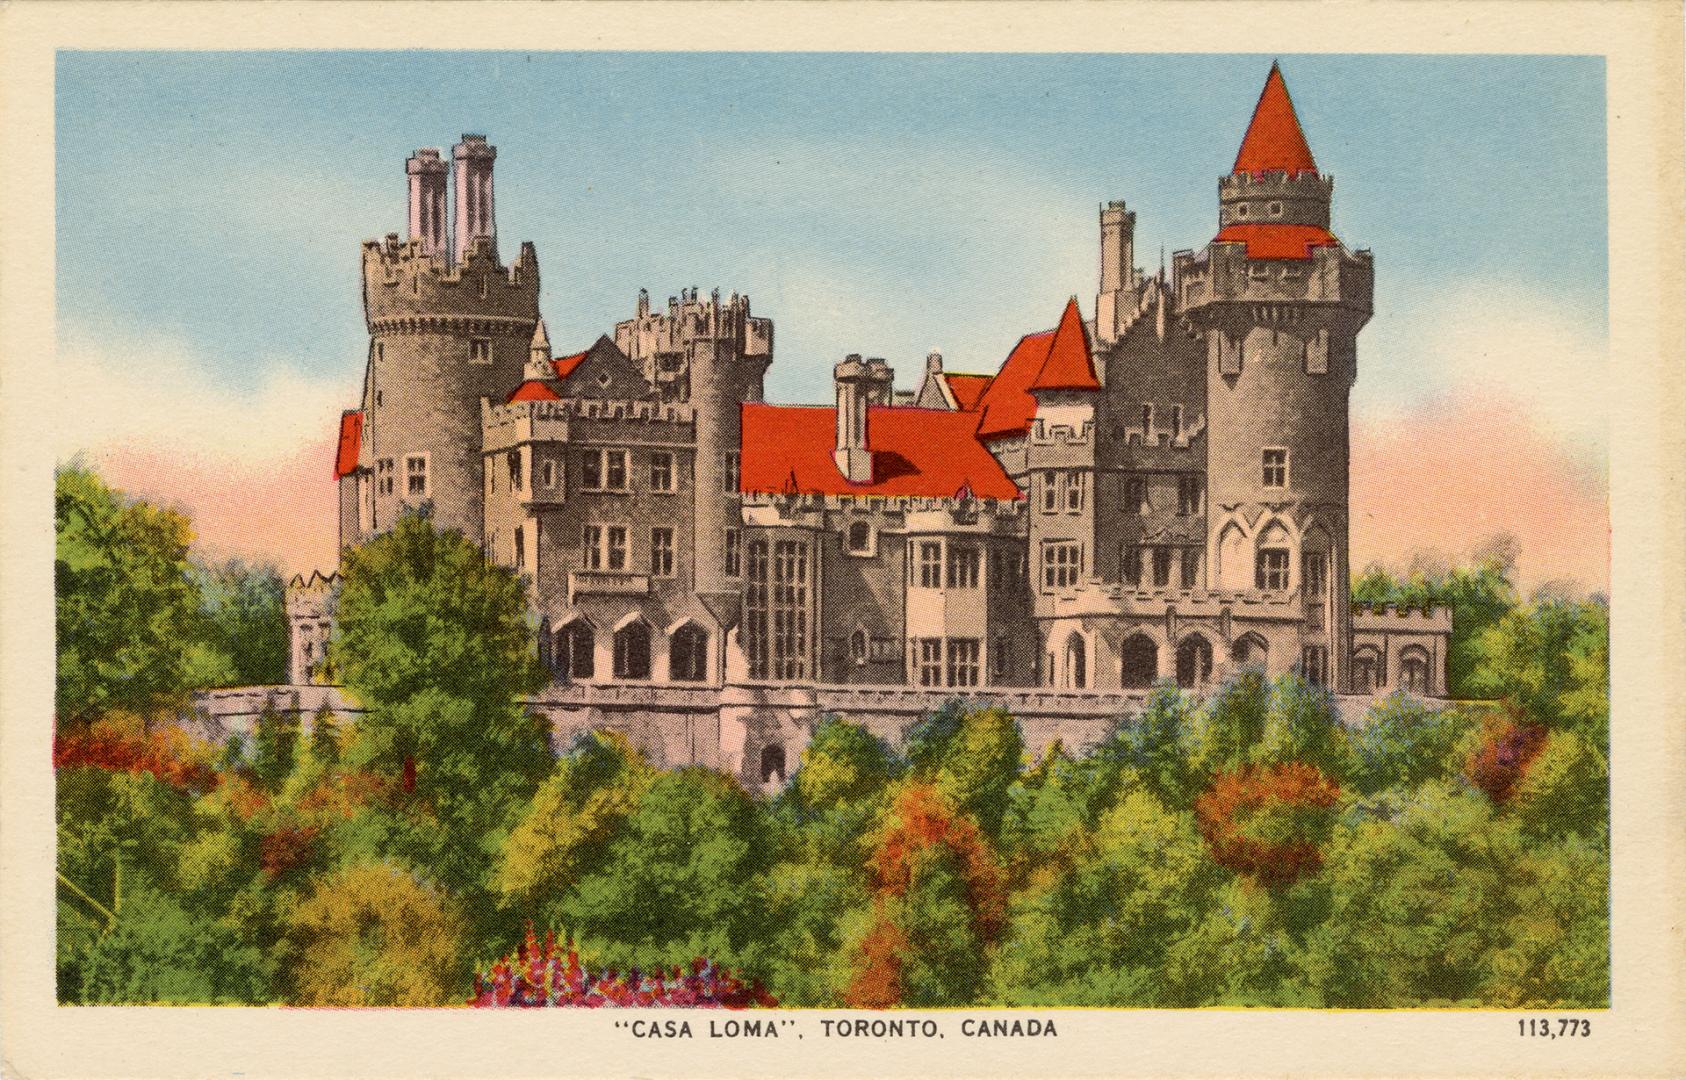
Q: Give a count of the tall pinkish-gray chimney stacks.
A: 2